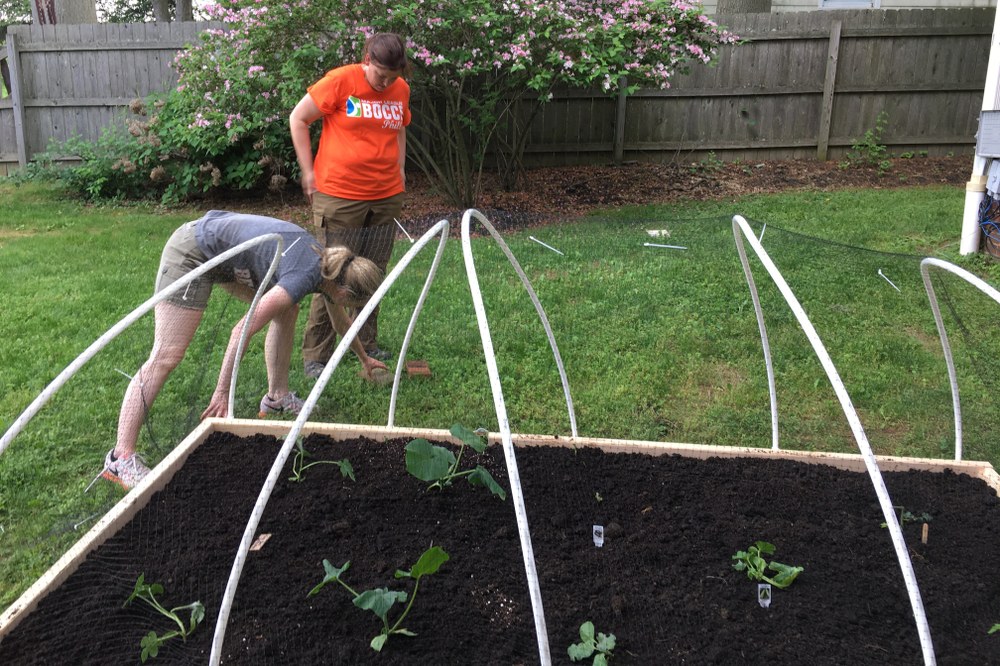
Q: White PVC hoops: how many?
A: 5